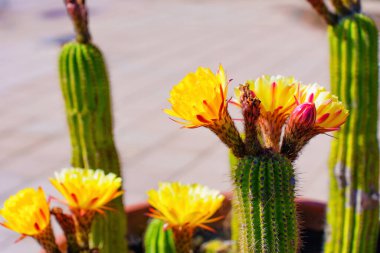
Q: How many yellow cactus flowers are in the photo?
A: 6